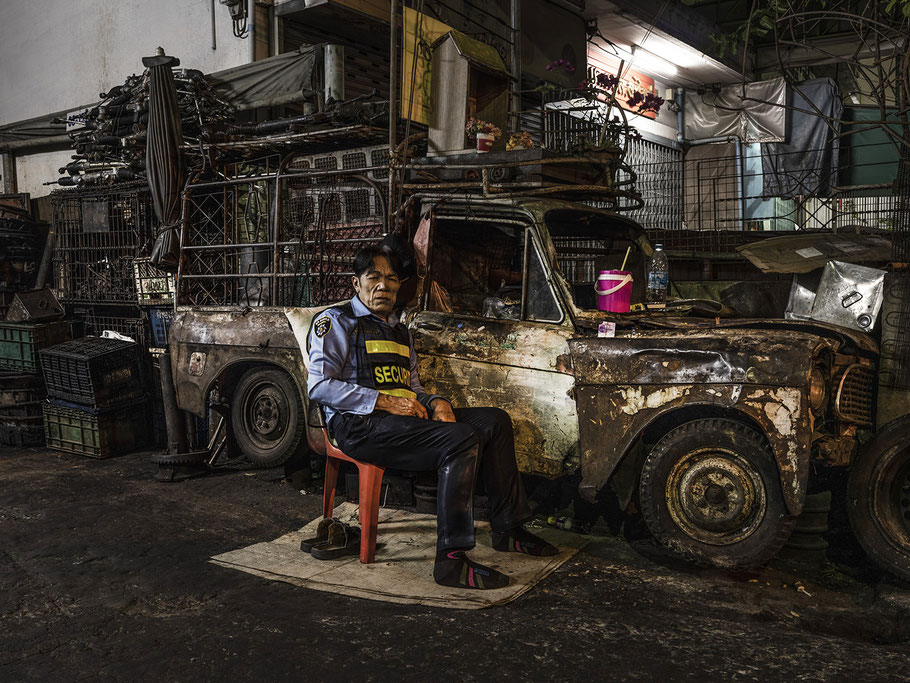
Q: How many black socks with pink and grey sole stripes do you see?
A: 2